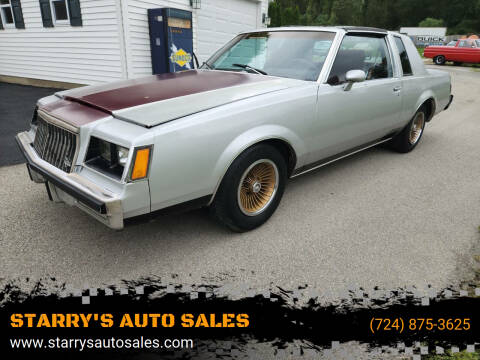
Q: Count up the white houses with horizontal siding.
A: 1